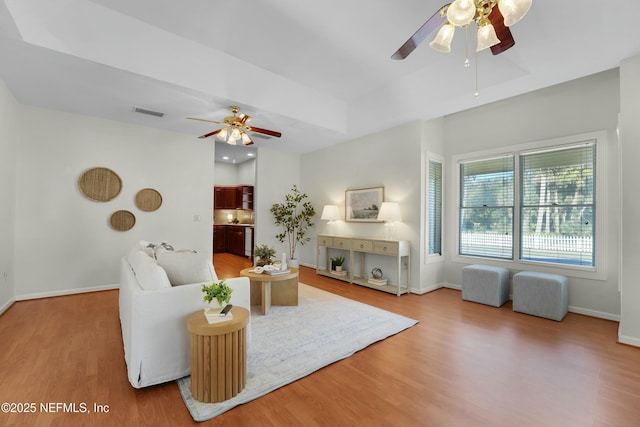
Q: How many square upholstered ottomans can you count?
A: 2